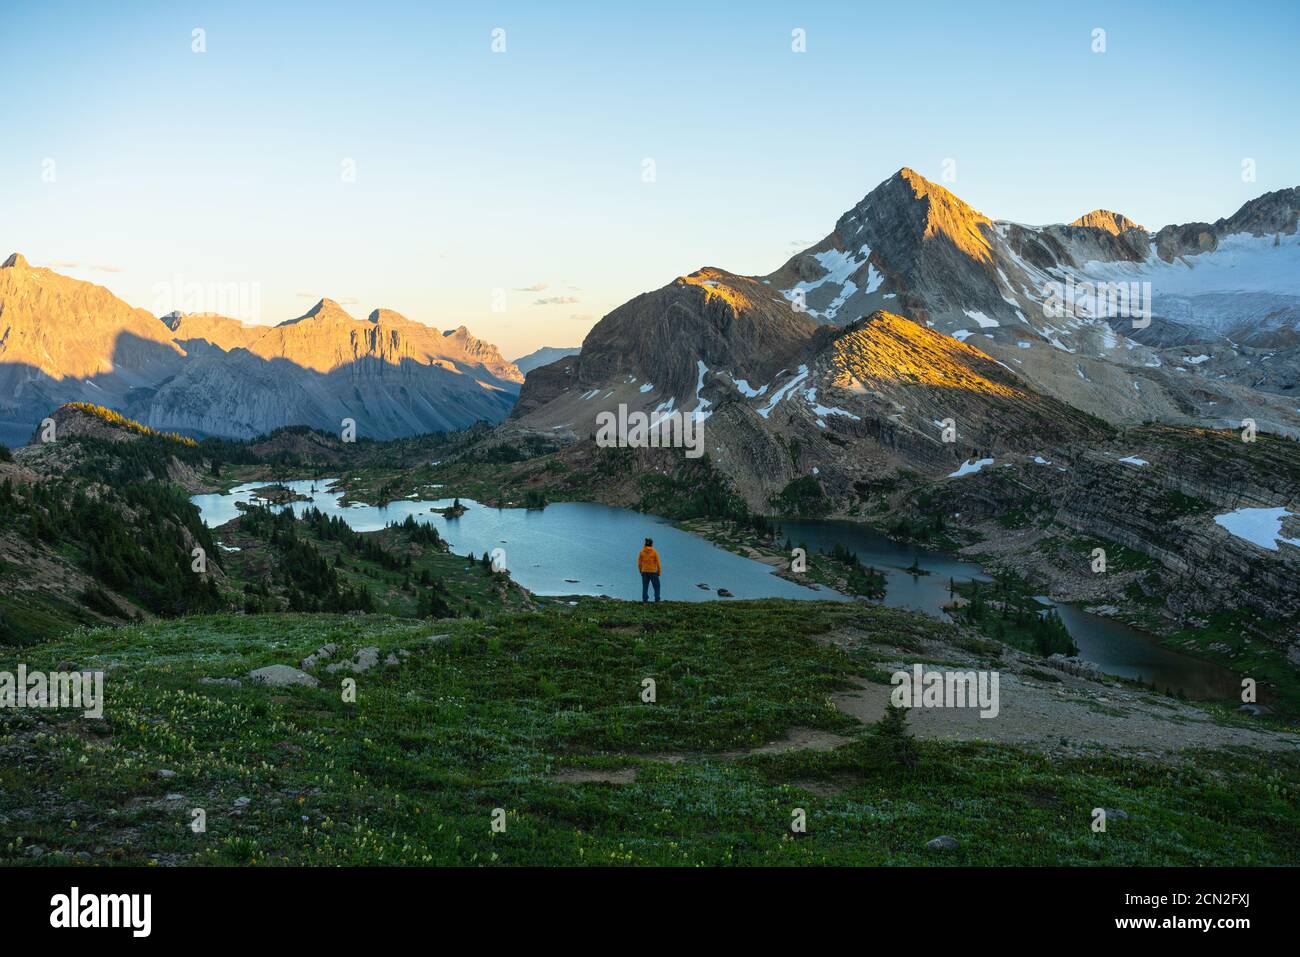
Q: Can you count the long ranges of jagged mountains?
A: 2